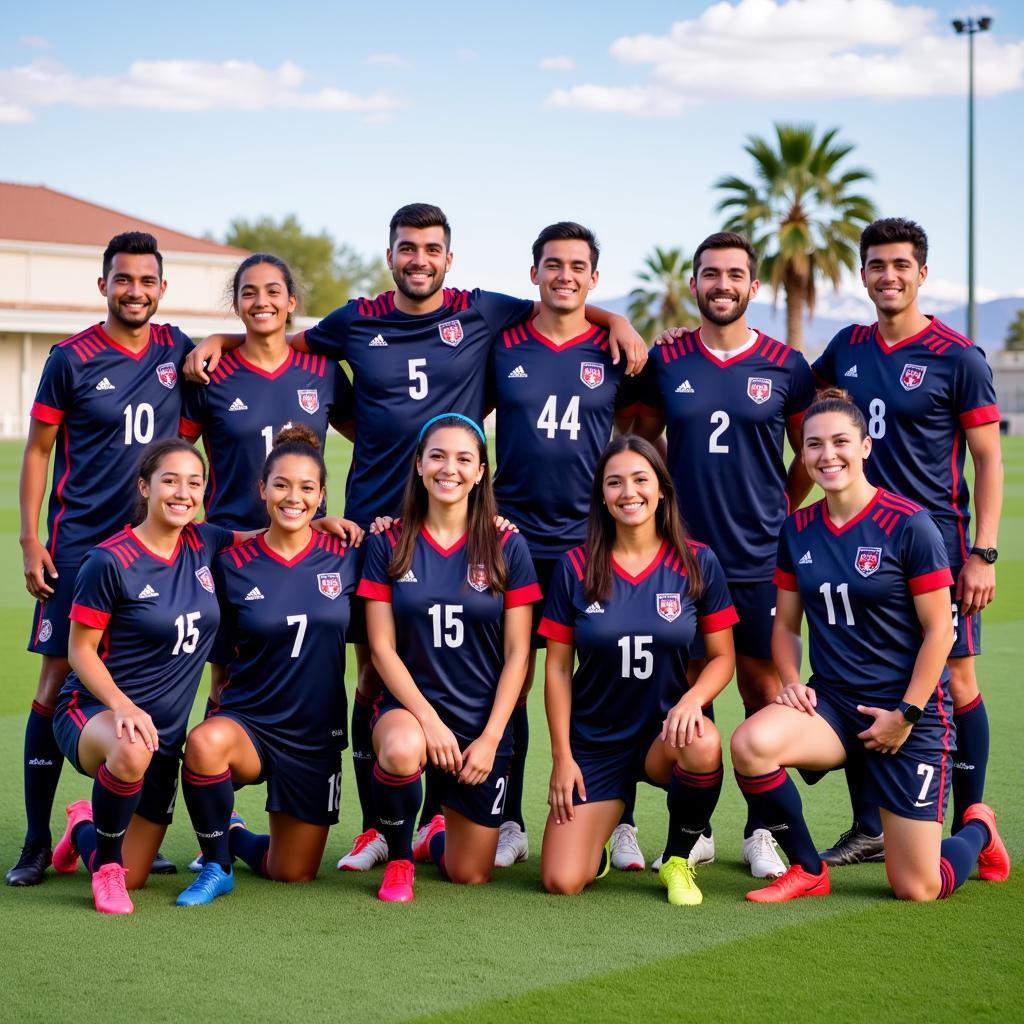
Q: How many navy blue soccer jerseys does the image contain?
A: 11